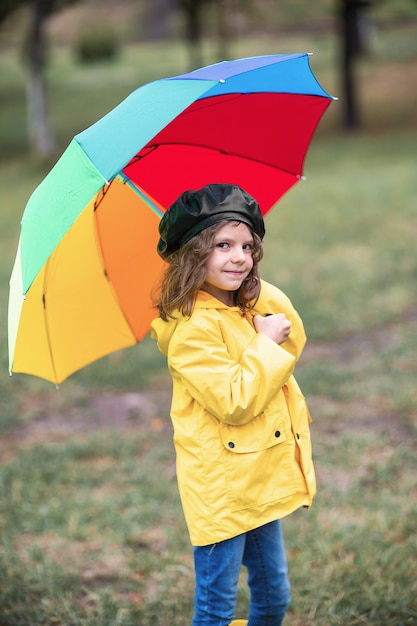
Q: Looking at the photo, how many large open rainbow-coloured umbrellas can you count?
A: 1